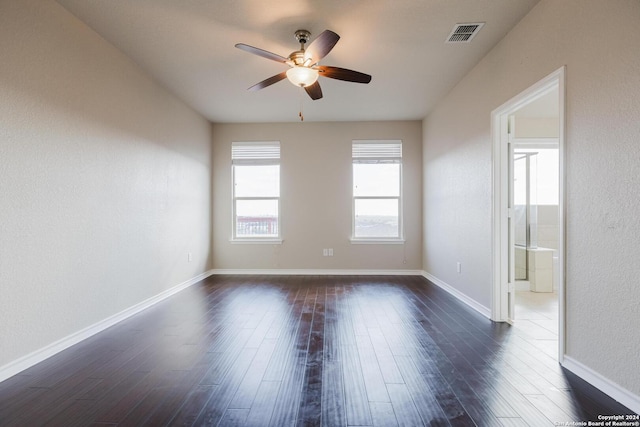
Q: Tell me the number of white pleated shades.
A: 2